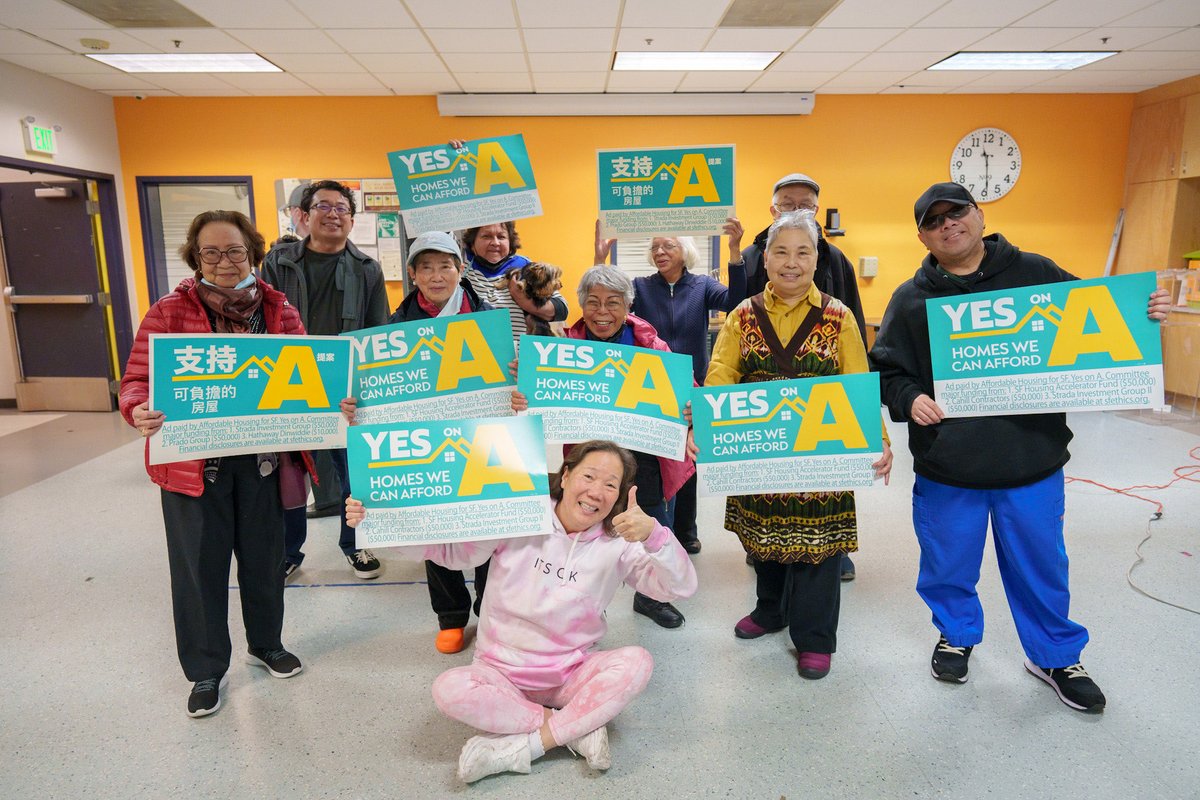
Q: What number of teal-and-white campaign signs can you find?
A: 8